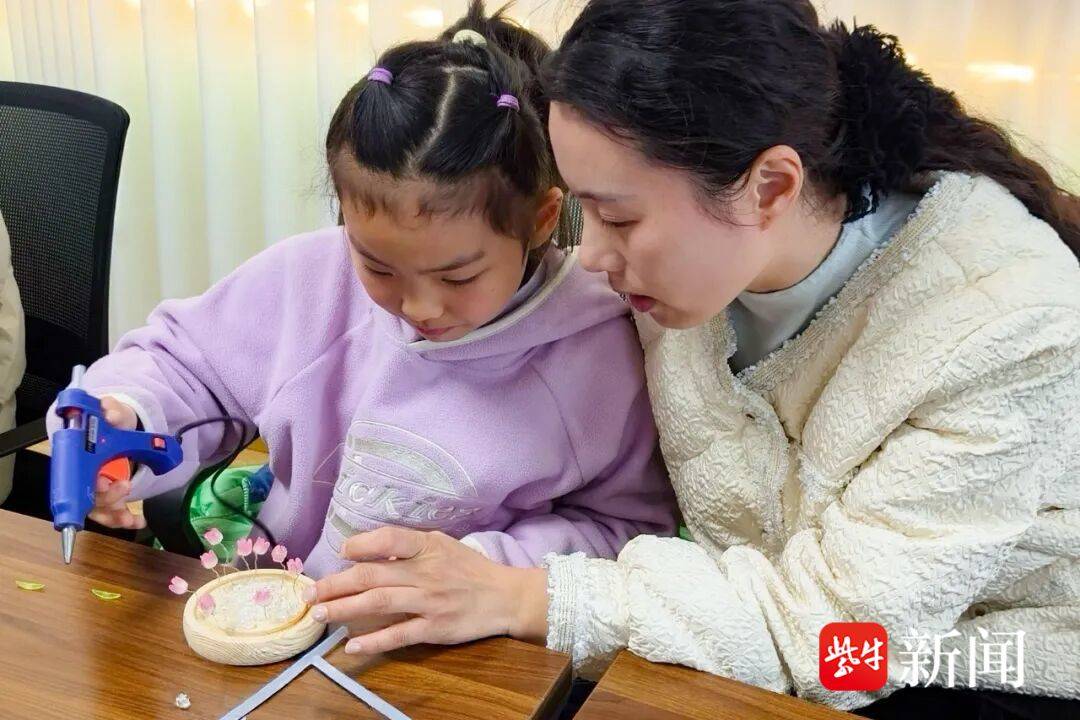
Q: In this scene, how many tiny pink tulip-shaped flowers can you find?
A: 9